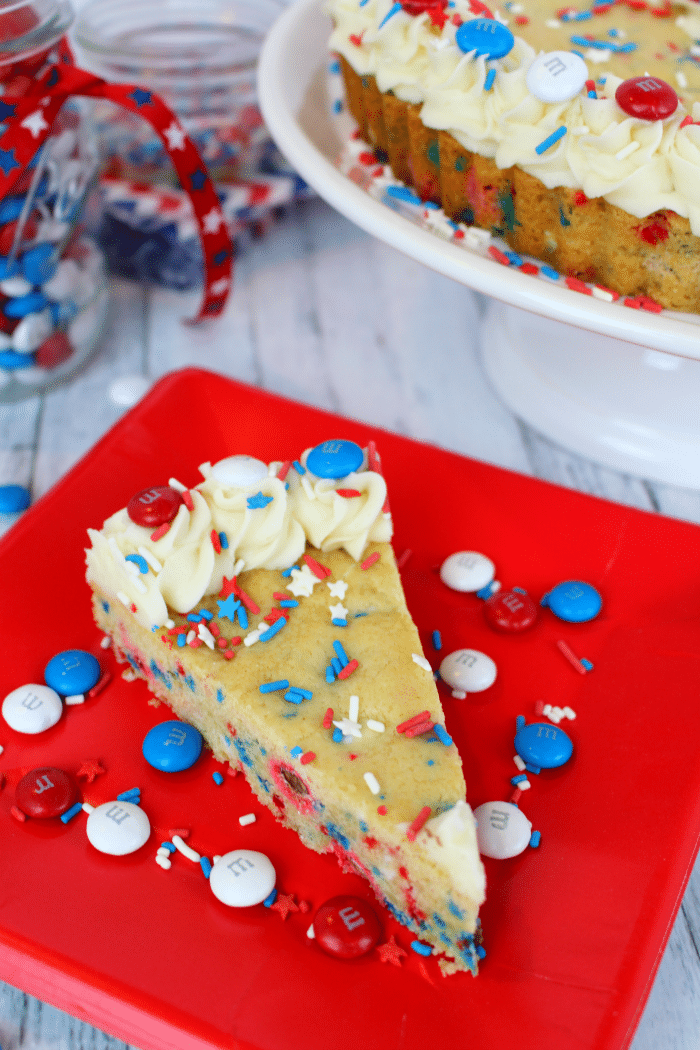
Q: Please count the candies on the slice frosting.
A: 3